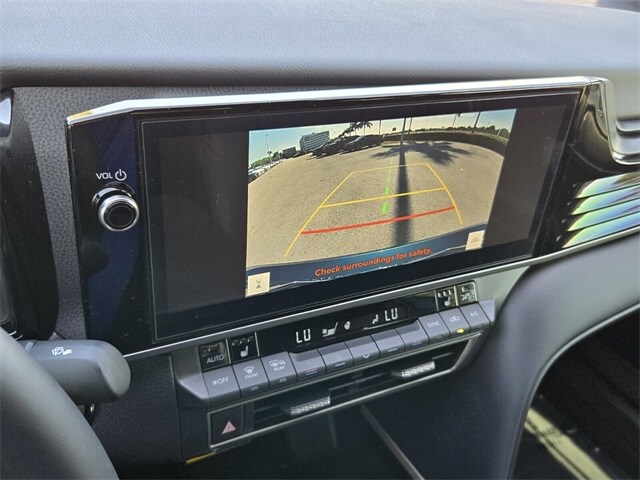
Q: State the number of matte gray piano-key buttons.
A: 11